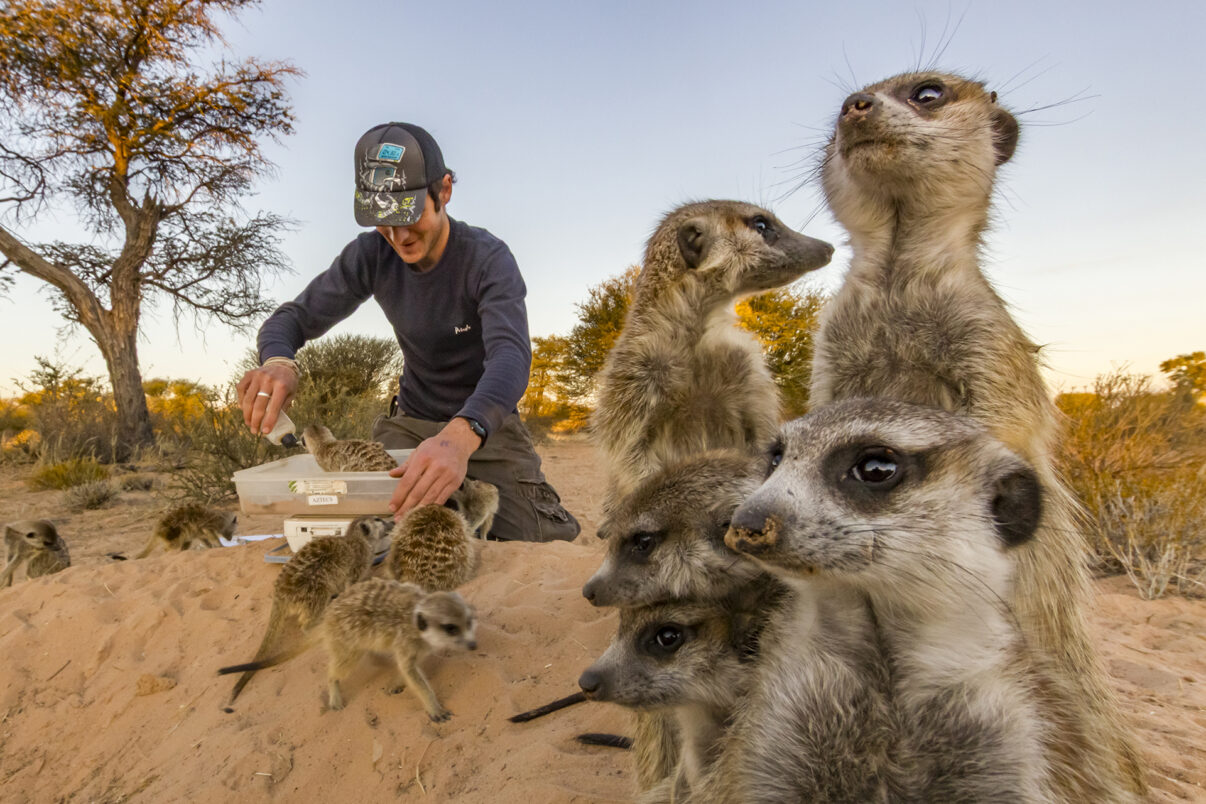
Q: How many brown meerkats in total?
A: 12